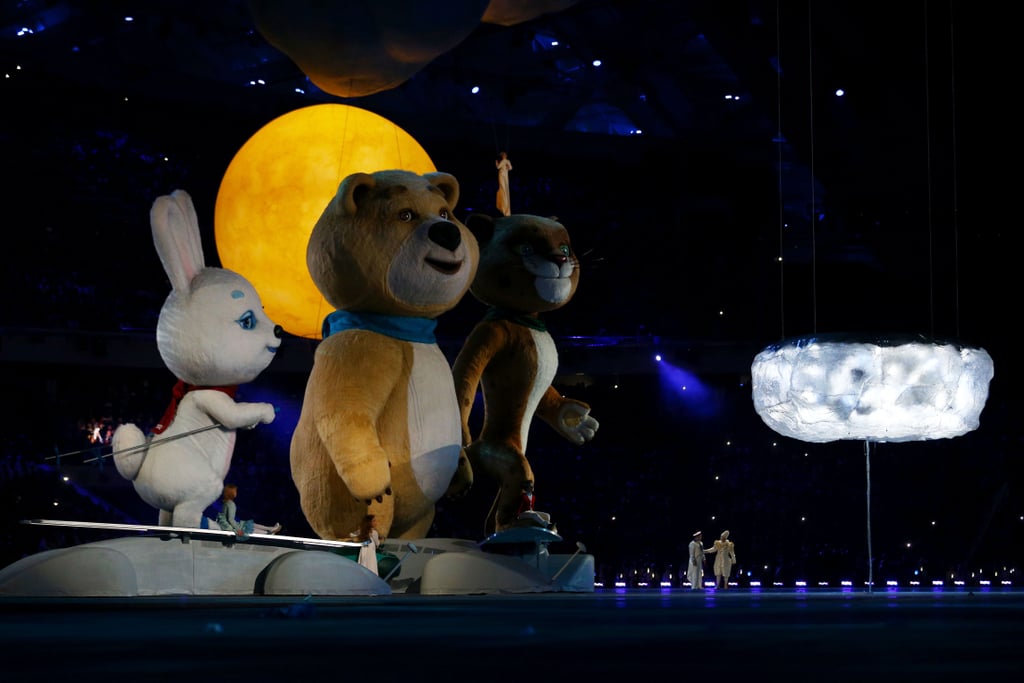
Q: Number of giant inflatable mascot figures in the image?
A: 3